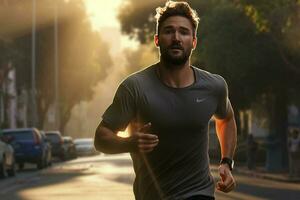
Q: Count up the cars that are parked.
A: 5